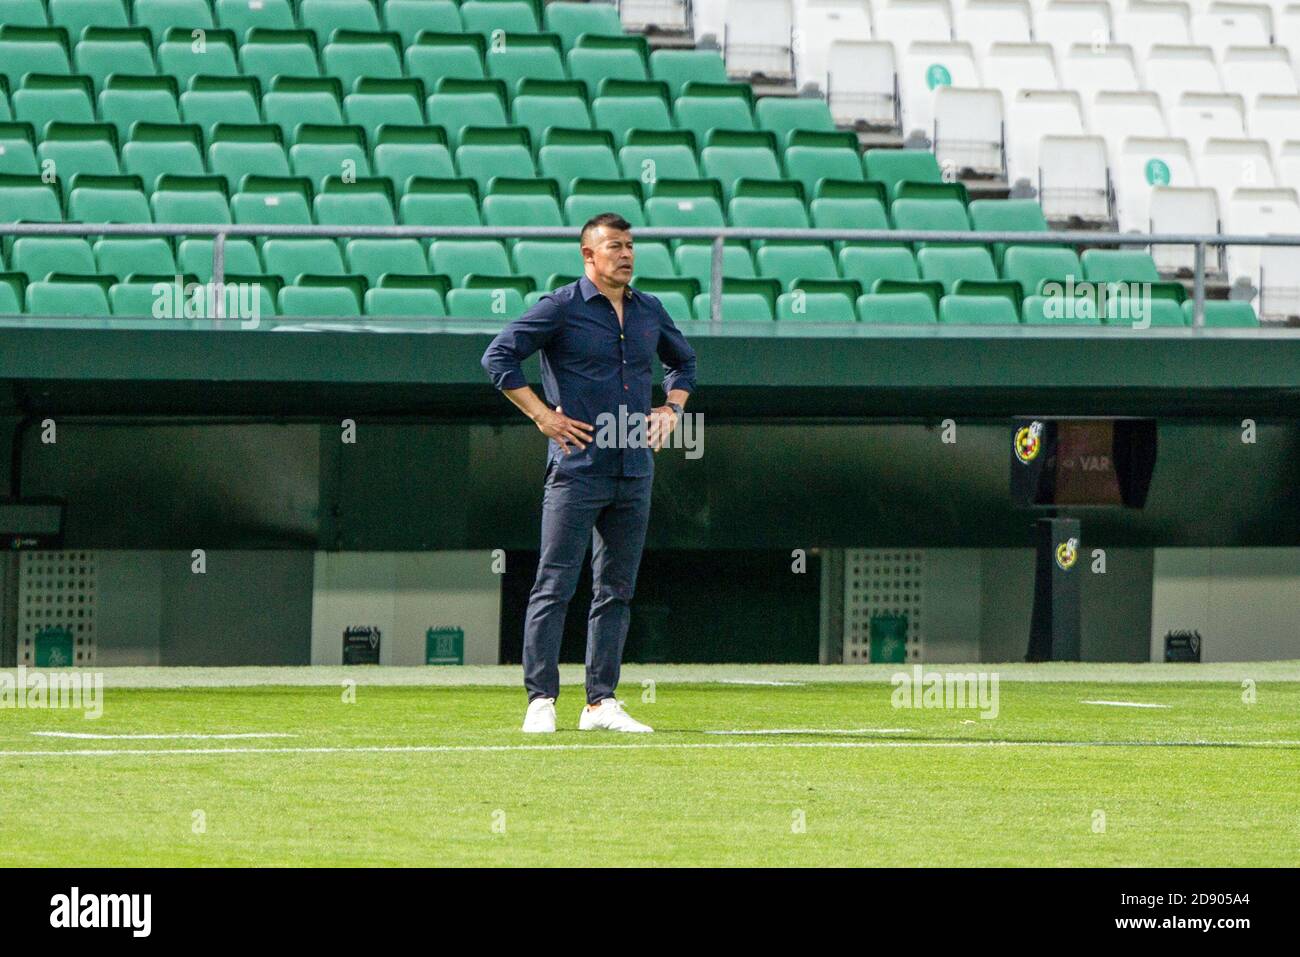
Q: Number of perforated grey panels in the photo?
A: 2